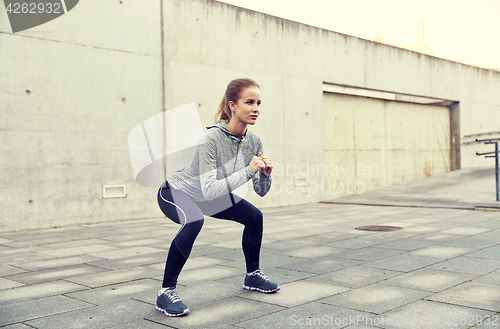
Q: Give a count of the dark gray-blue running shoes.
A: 2